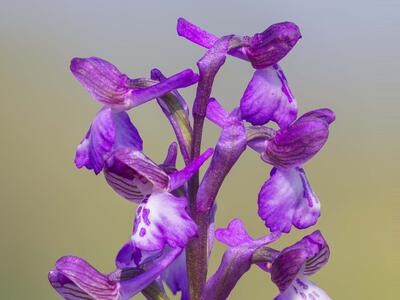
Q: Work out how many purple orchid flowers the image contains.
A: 6